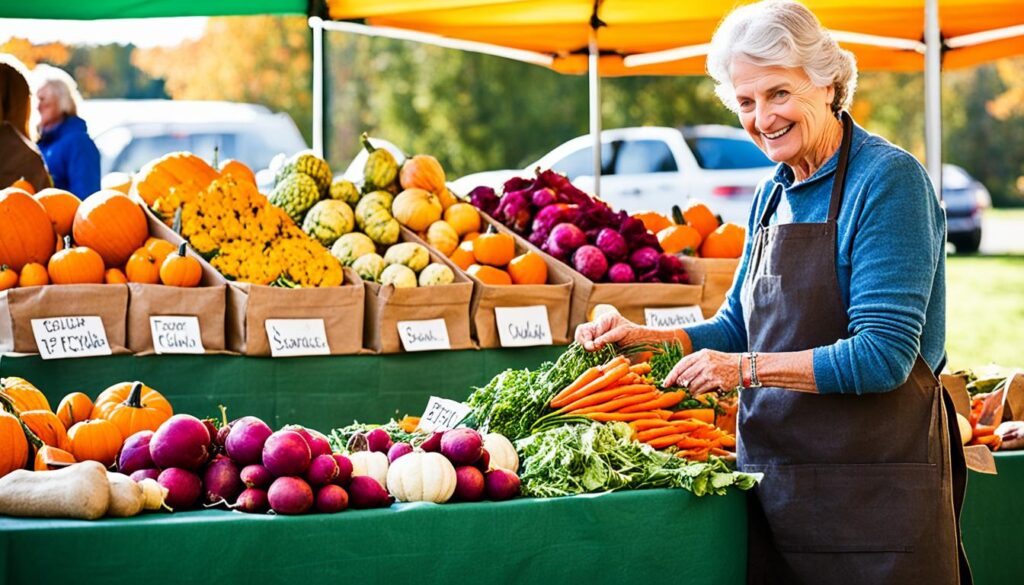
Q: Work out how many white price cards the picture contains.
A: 7